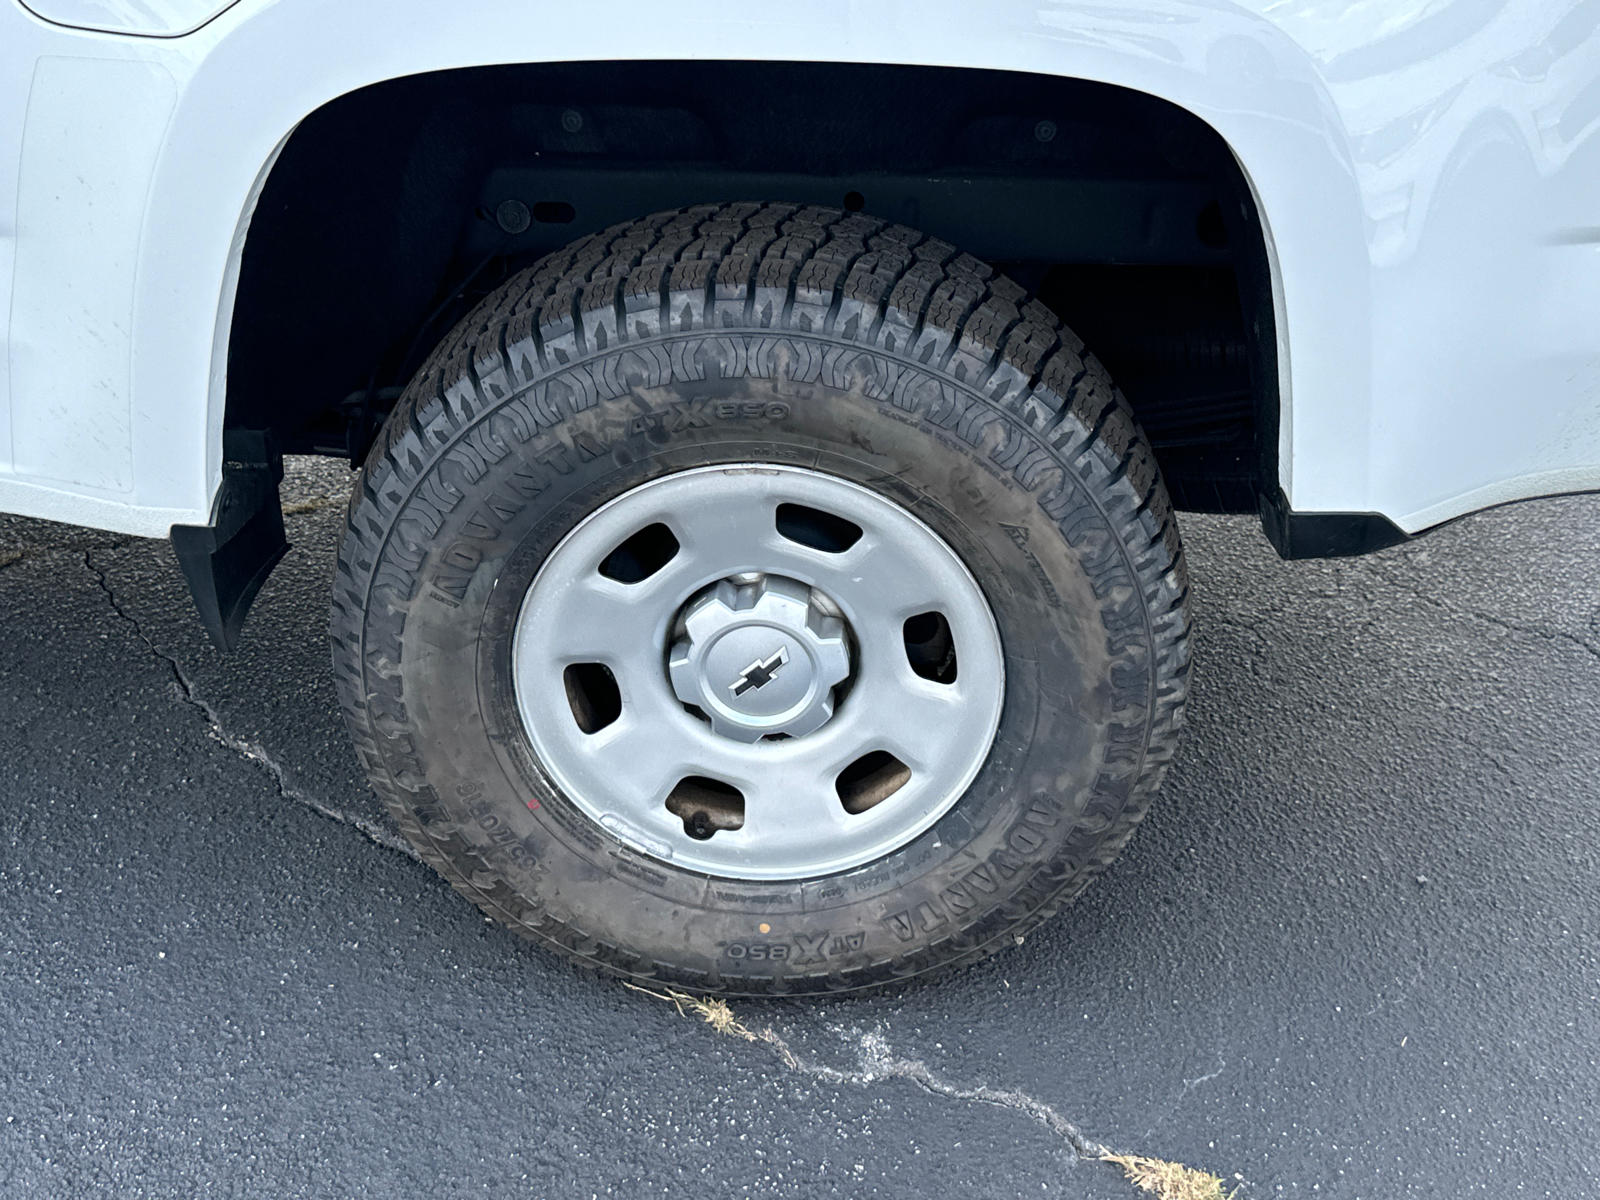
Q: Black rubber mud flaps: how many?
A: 2